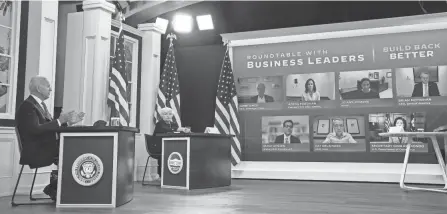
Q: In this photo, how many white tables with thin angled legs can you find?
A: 1